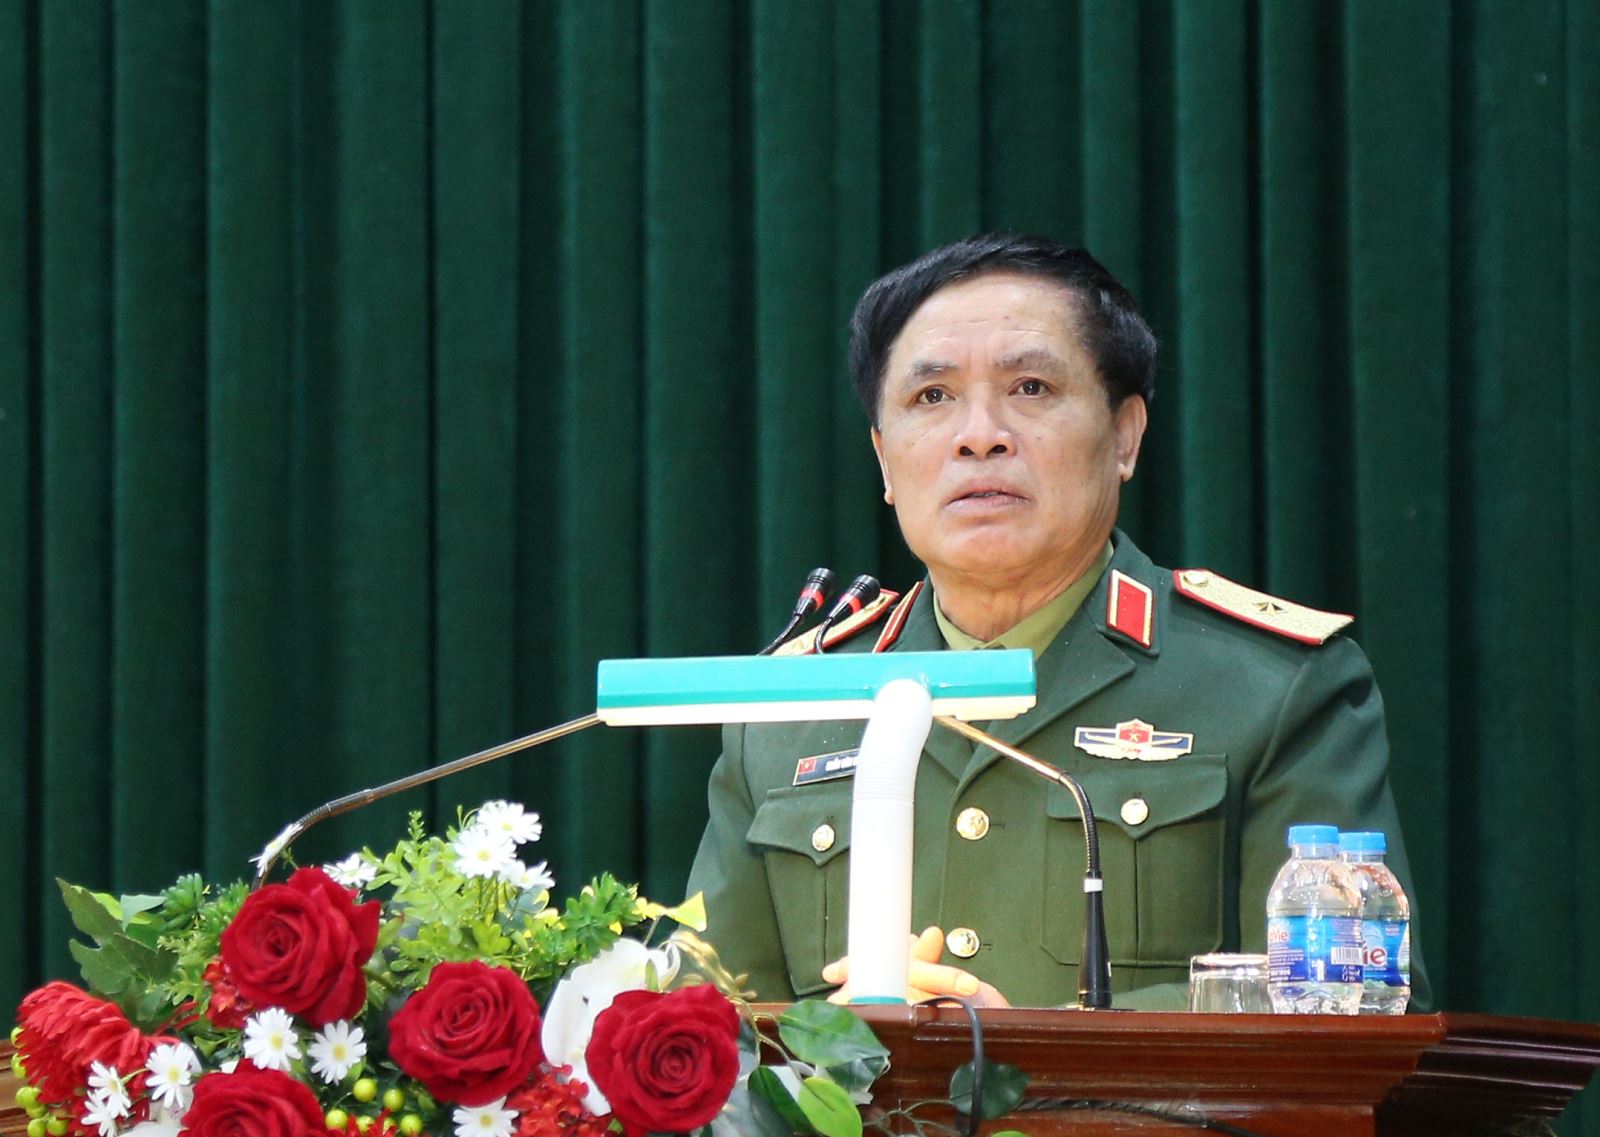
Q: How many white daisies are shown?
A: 11